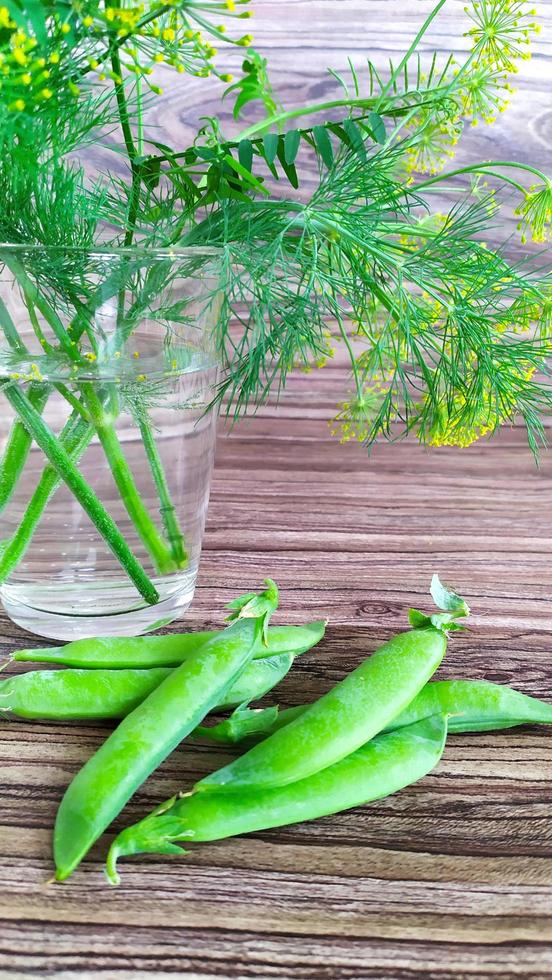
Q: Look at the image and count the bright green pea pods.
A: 6